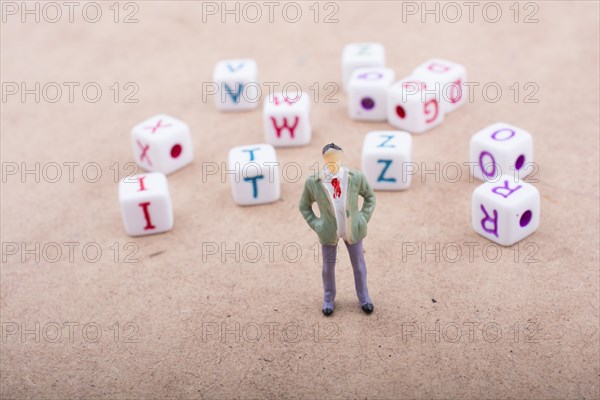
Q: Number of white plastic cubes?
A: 12